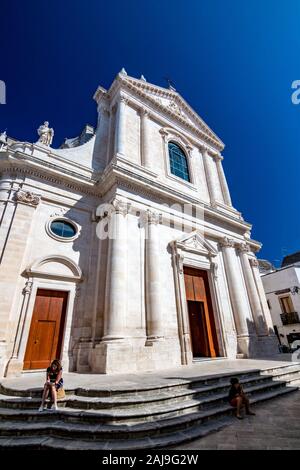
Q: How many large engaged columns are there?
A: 4